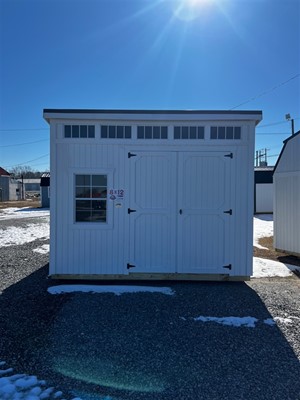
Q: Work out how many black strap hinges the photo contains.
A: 6